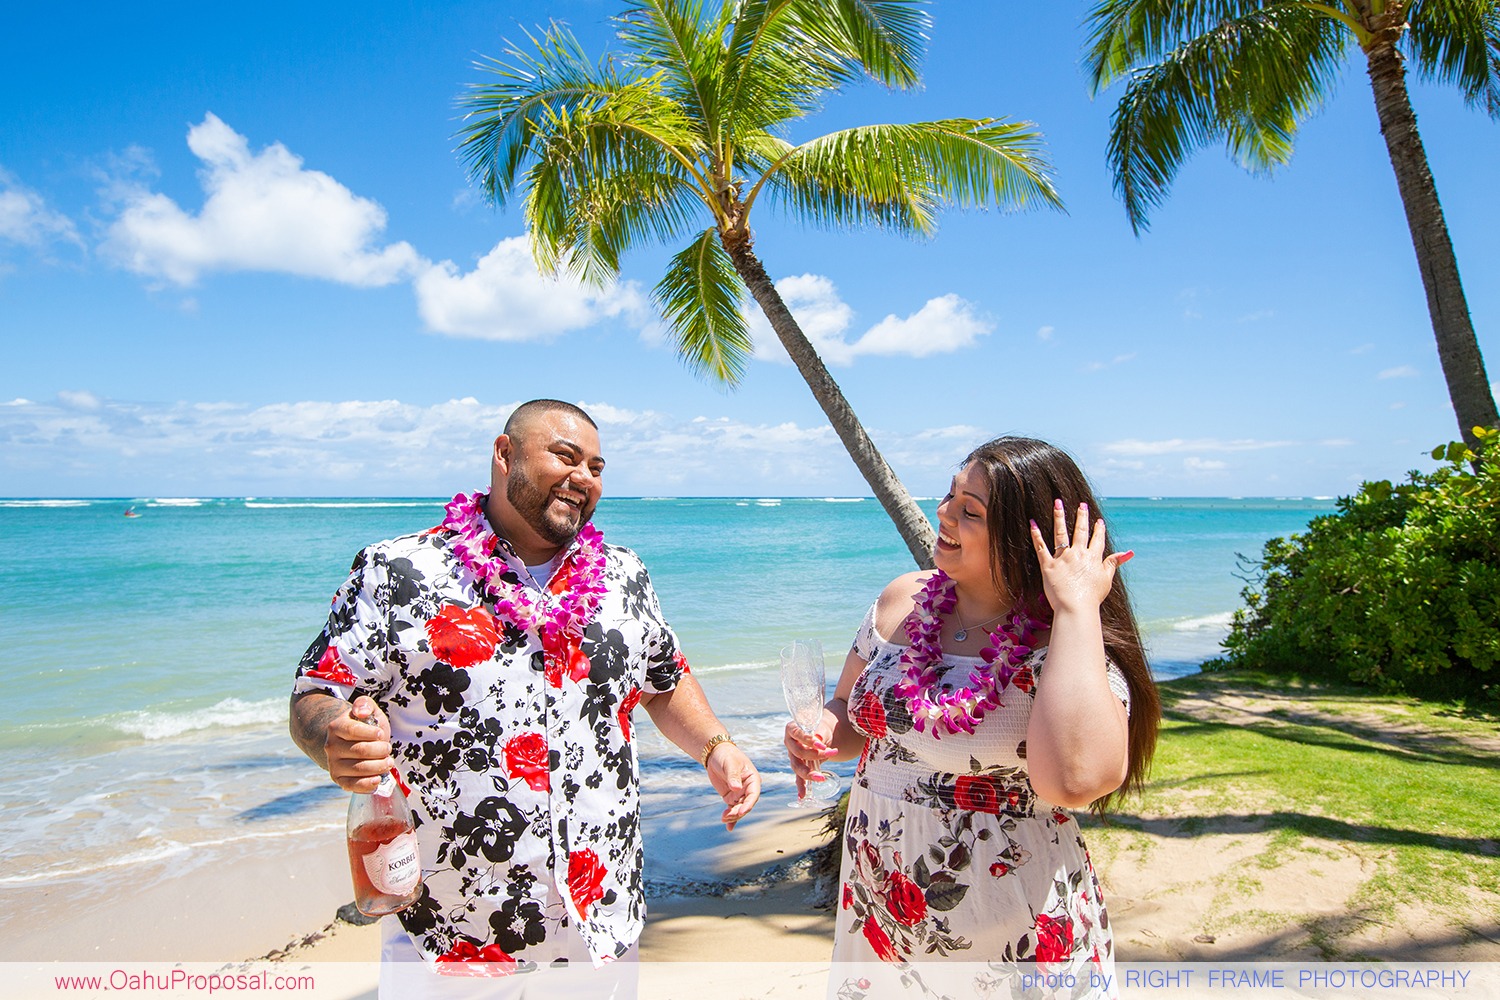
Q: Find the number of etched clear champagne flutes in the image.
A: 2